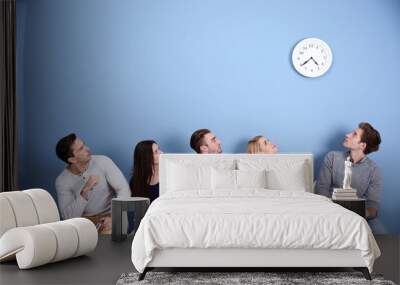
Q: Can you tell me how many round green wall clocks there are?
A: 0